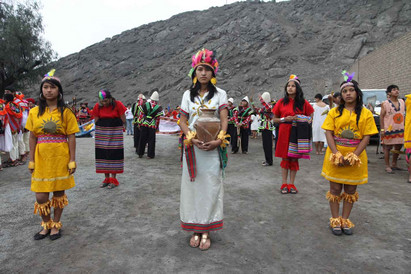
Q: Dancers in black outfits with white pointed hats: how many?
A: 5